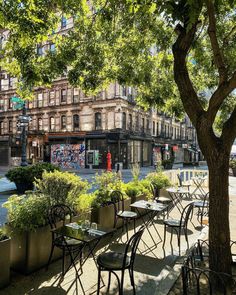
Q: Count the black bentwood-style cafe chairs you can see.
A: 7